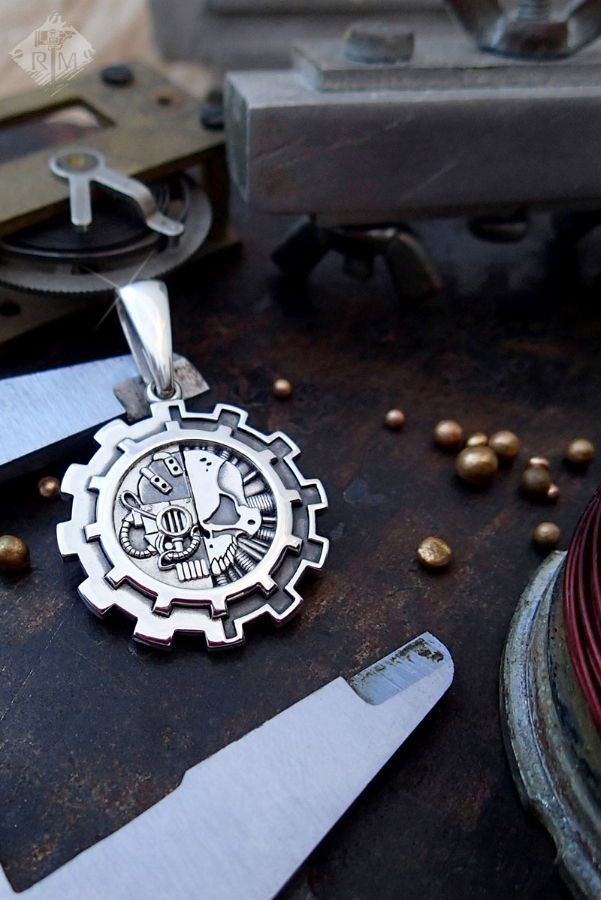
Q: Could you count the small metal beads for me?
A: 14